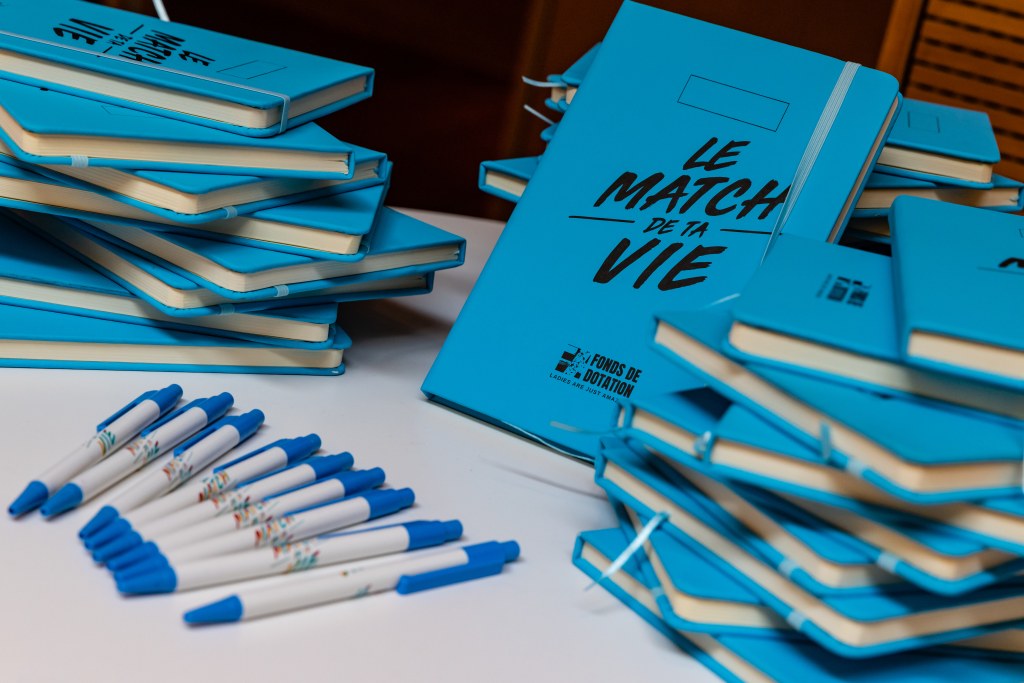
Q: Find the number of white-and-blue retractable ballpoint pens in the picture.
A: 9